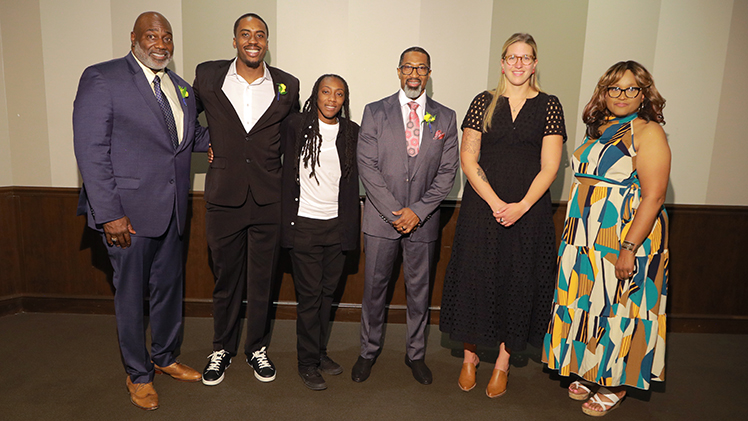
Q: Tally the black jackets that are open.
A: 1